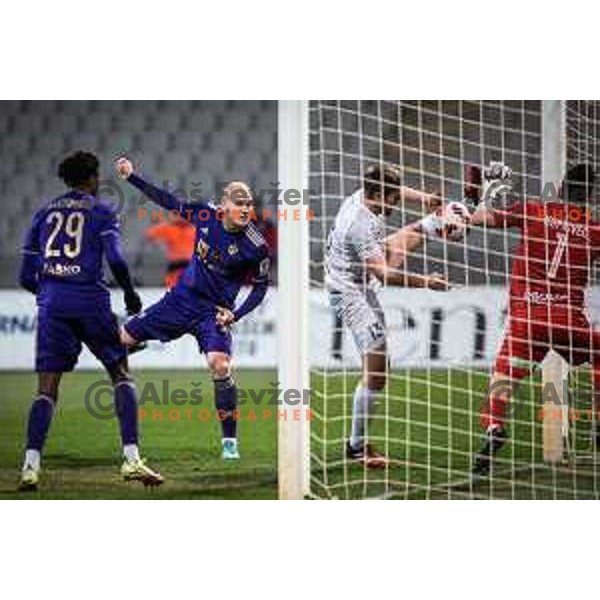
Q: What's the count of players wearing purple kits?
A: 2